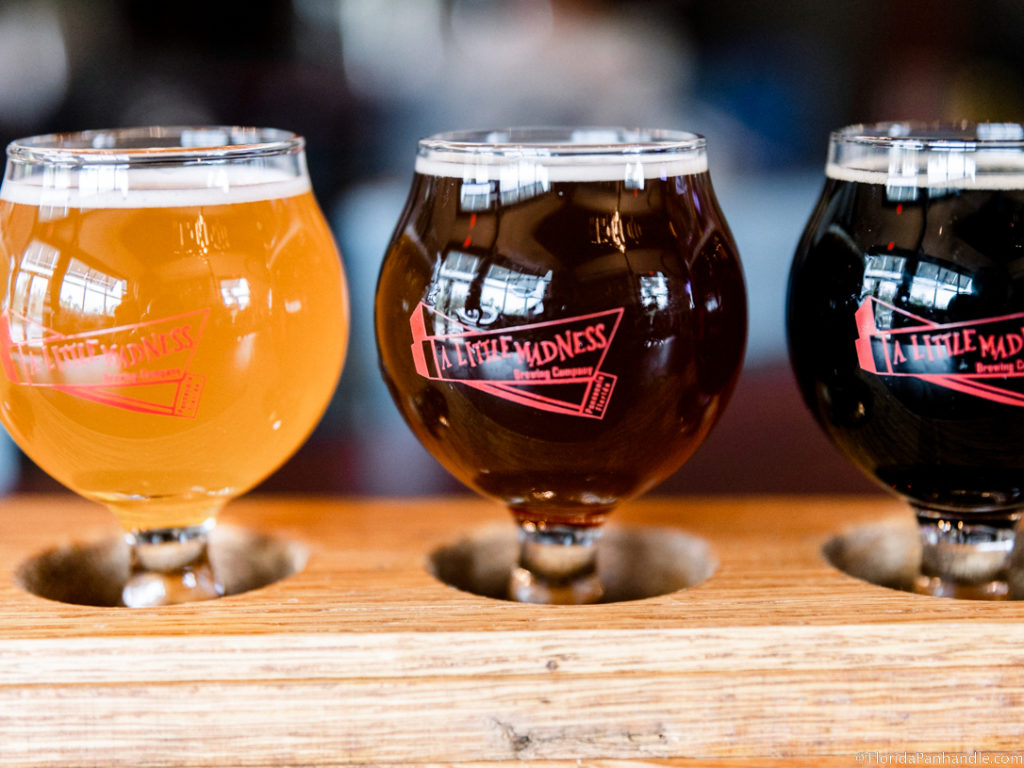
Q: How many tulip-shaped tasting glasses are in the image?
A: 3